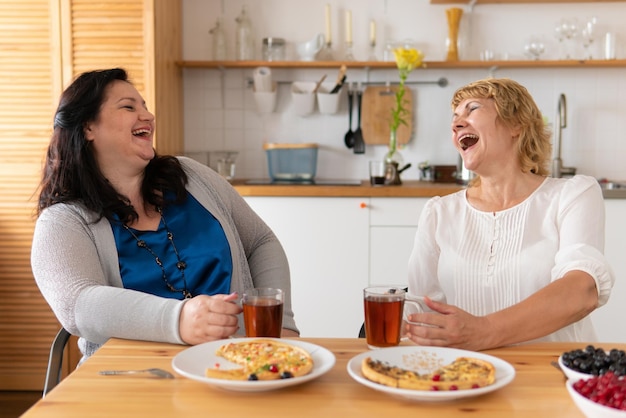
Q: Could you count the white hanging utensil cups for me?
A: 3